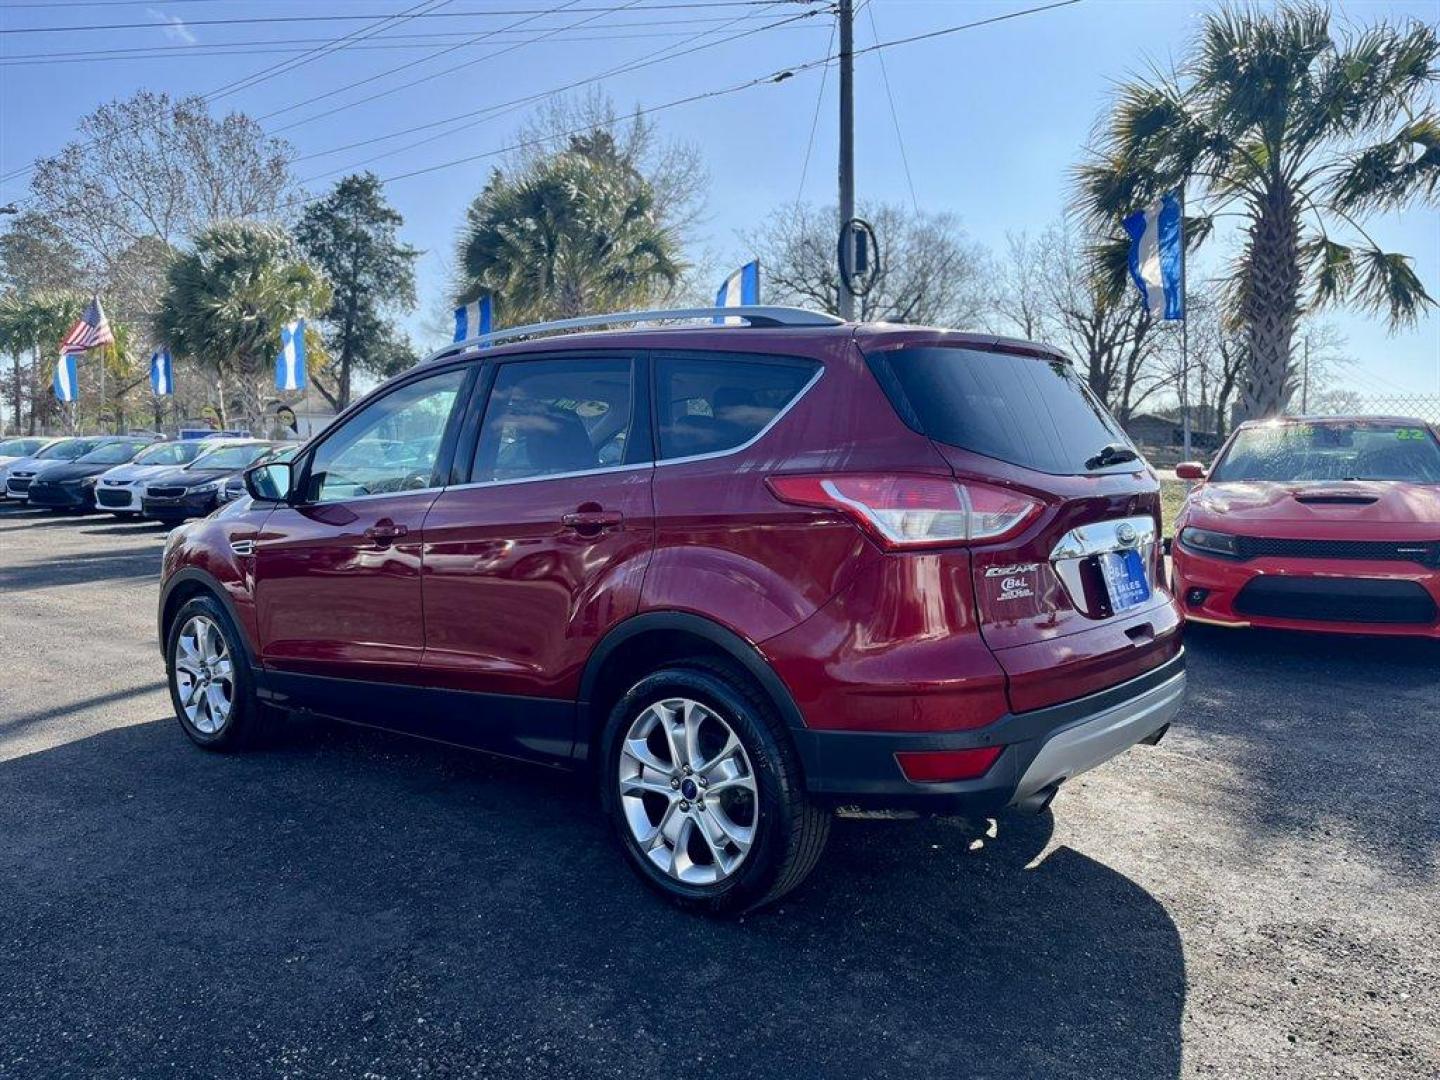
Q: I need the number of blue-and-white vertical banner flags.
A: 6